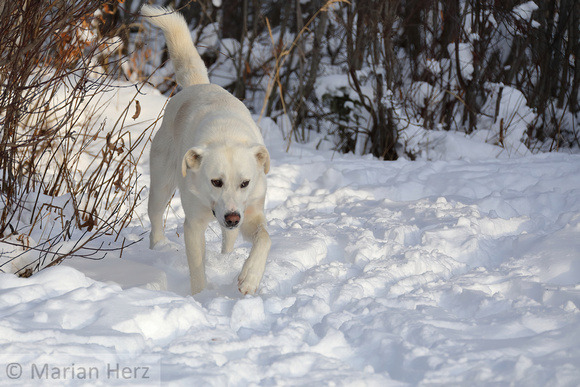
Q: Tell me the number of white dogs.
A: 1